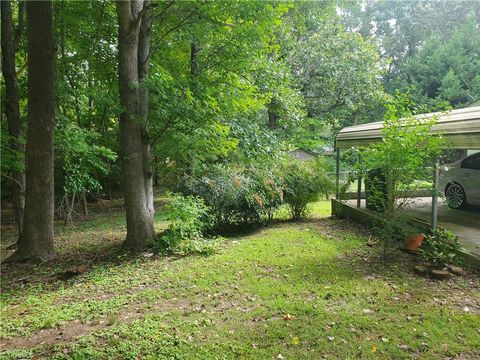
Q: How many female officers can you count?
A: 0